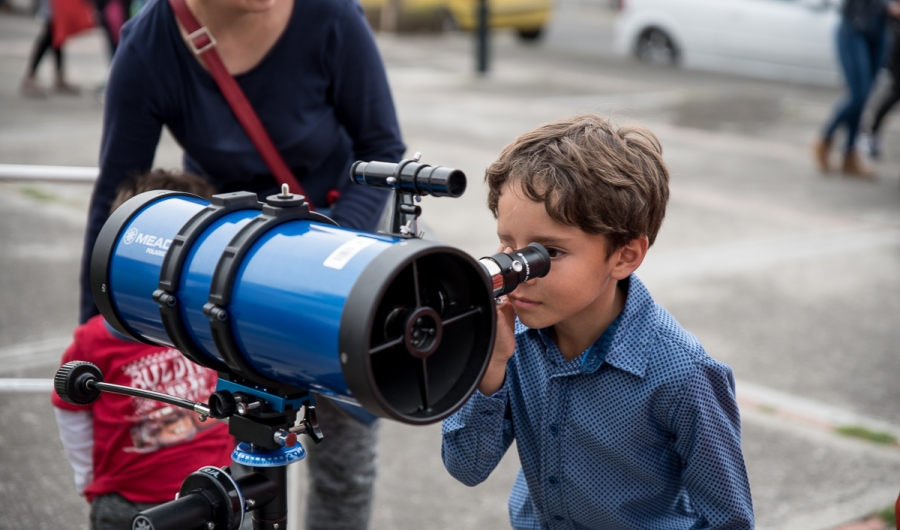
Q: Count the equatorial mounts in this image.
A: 1